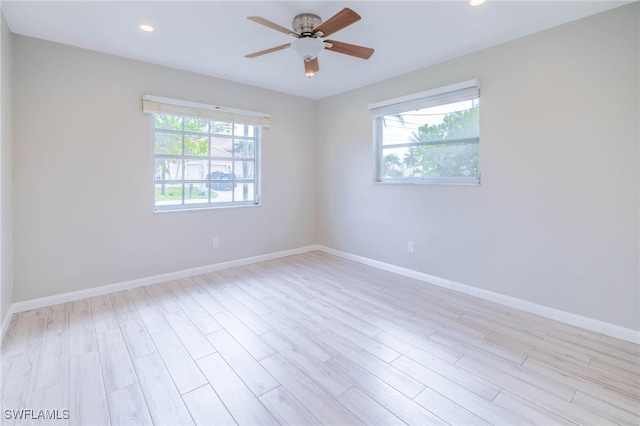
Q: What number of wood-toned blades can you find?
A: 5